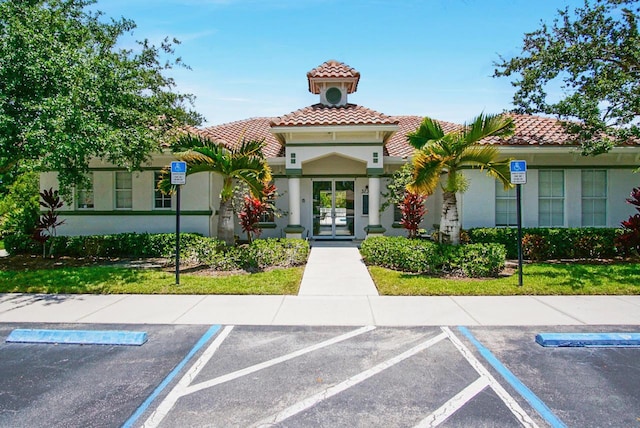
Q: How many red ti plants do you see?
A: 4